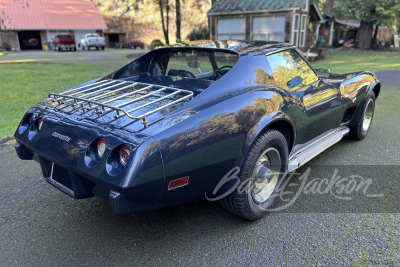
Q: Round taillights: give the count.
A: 4